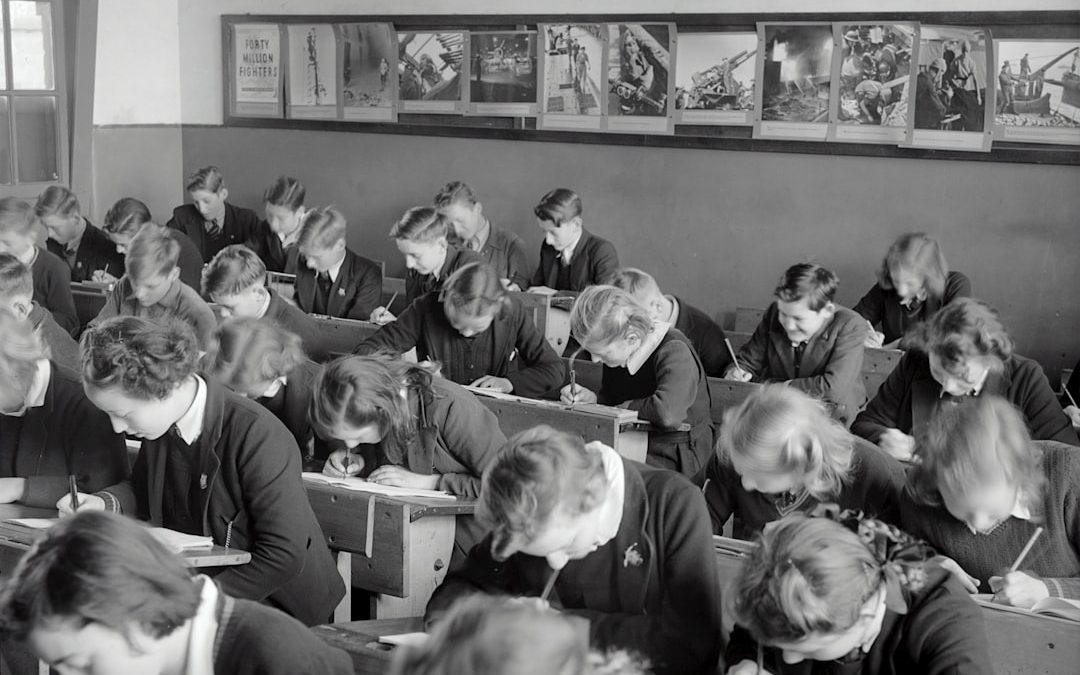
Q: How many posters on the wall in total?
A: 12